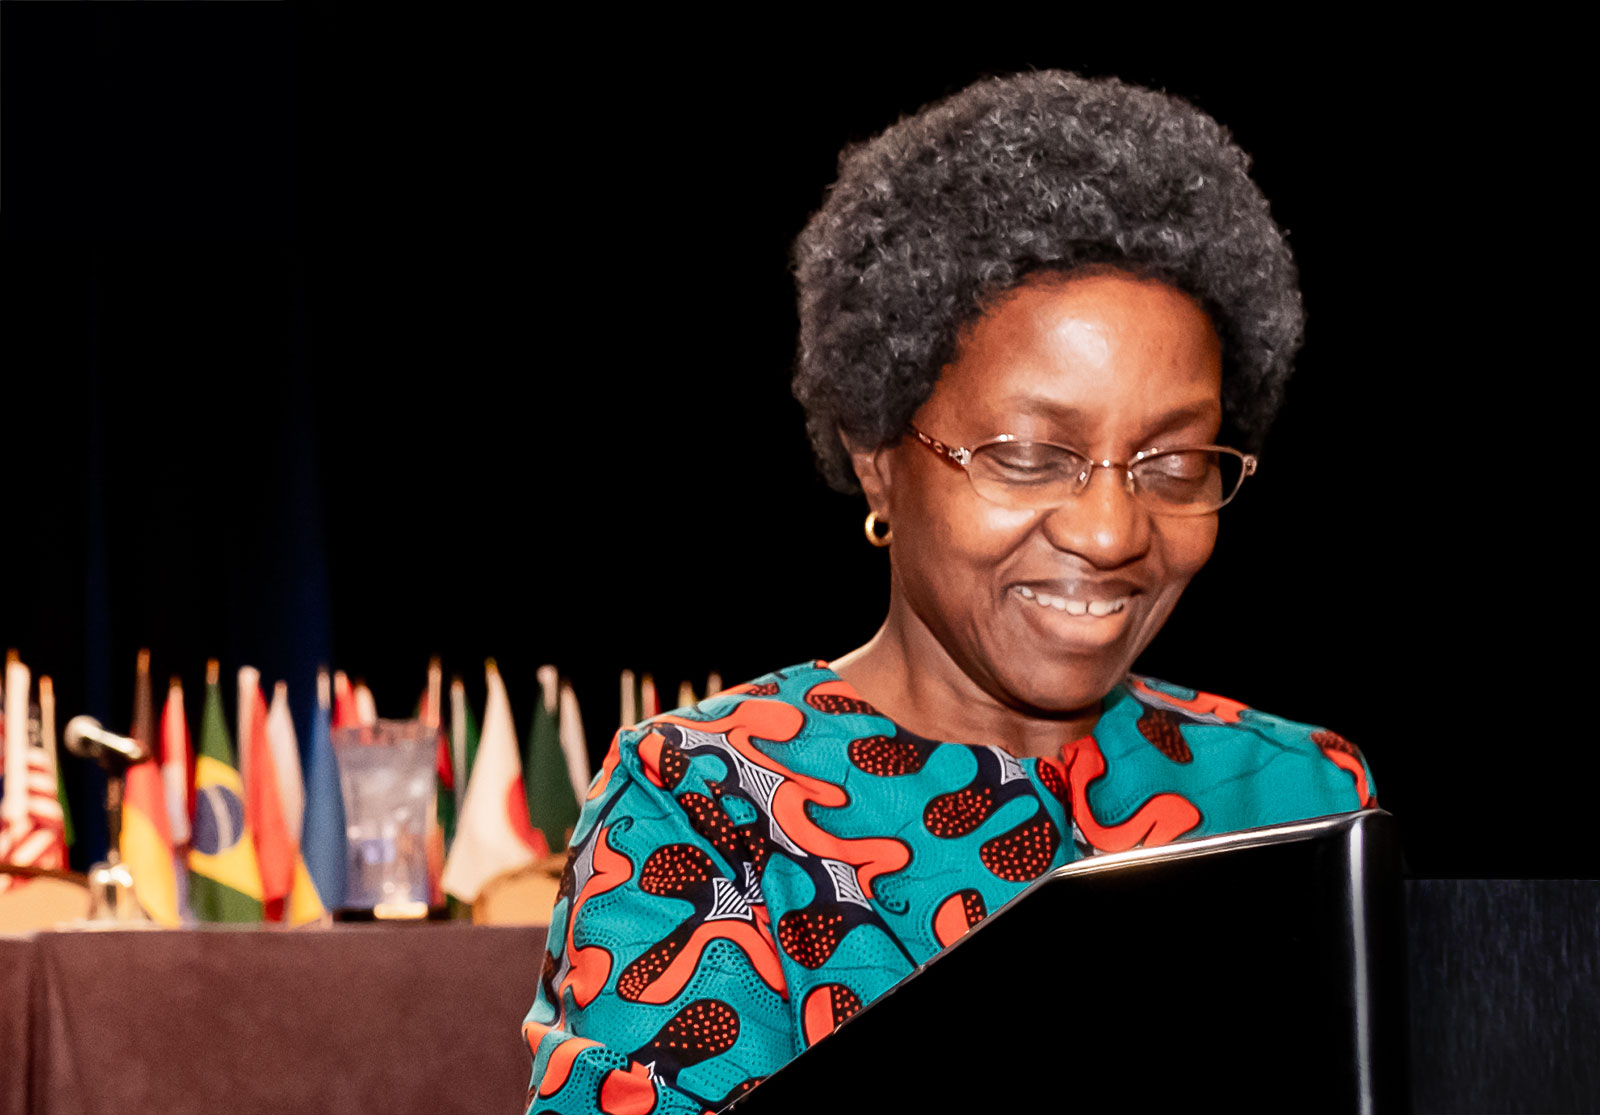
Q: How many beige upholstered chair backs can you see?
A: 2